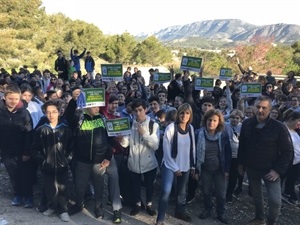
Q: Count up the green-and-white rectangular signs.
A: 8